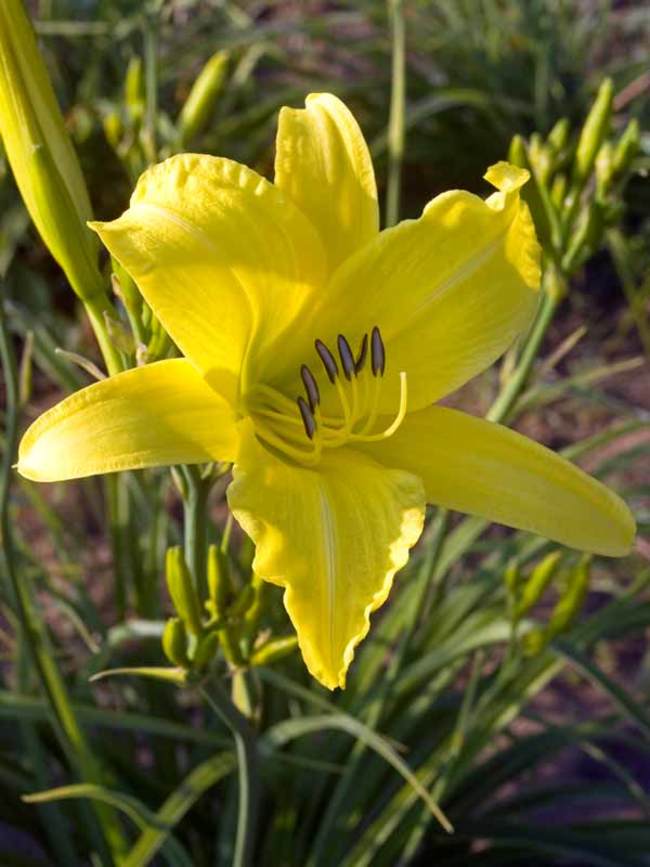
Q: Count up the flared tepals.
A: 6